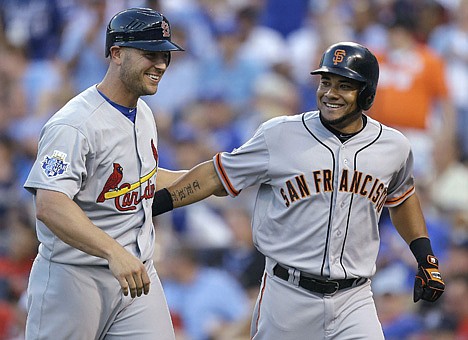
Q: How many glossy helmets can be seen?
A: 2